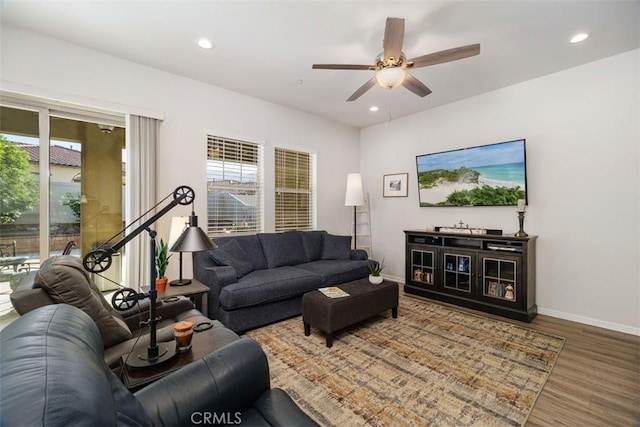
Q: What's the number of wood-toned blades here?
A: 5